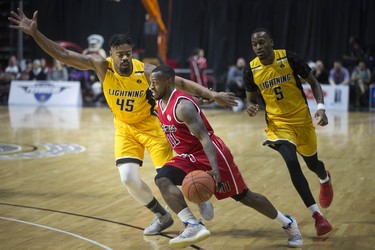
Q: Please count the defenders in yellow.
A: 2